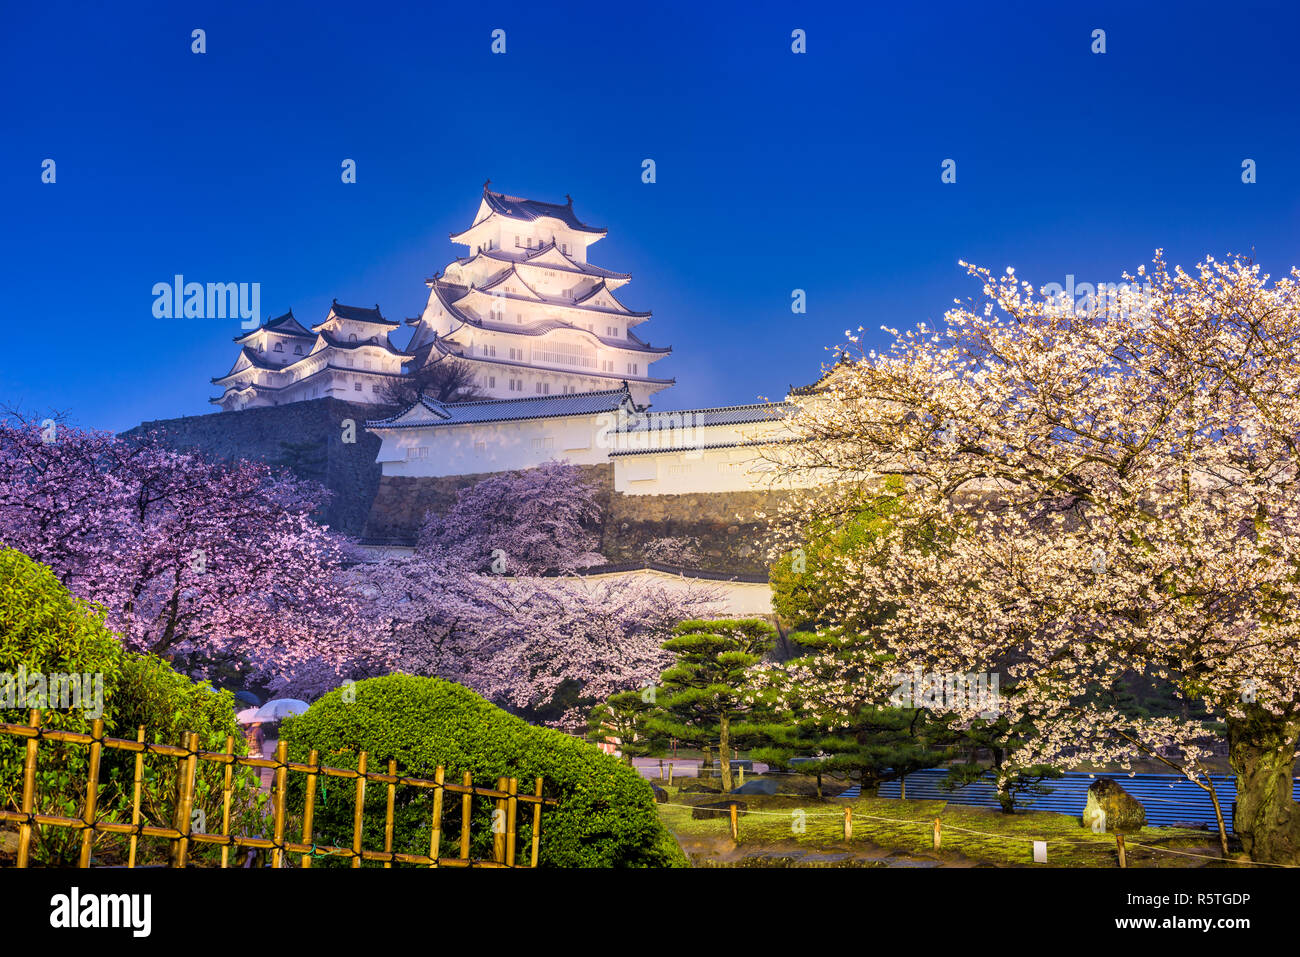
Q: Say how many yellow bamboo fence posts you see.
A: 15